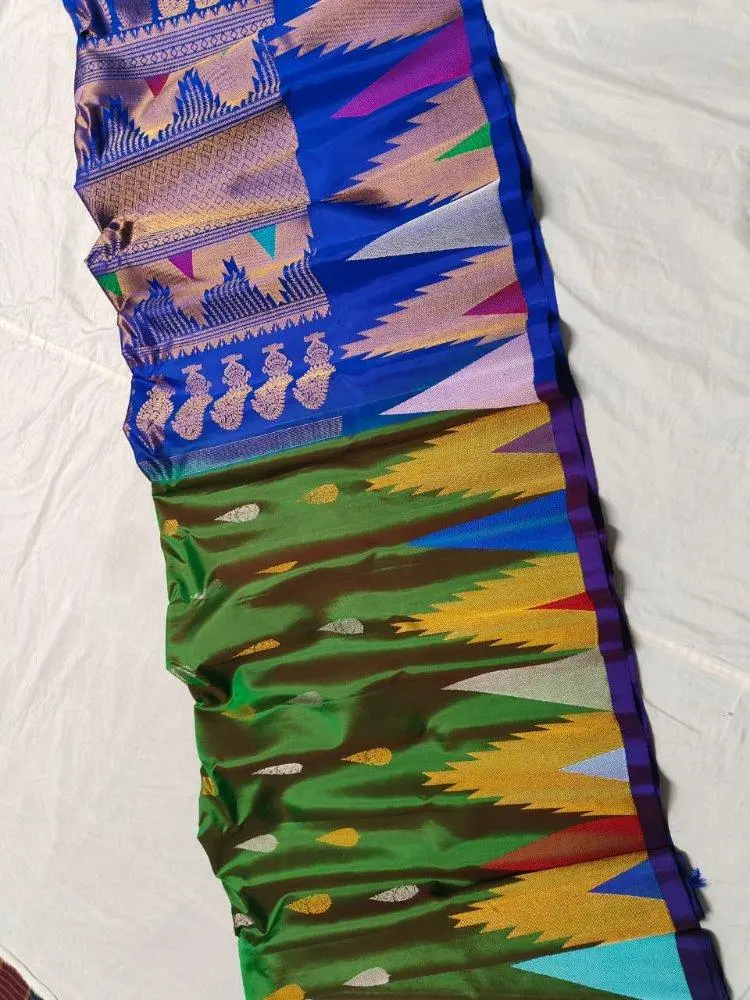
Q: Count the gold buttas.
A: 10